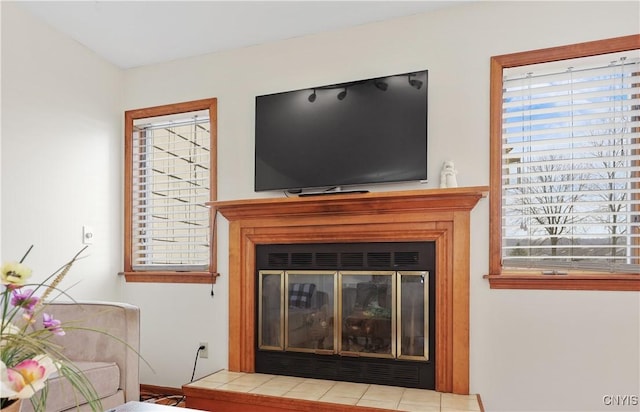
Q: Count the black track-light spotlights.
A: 4